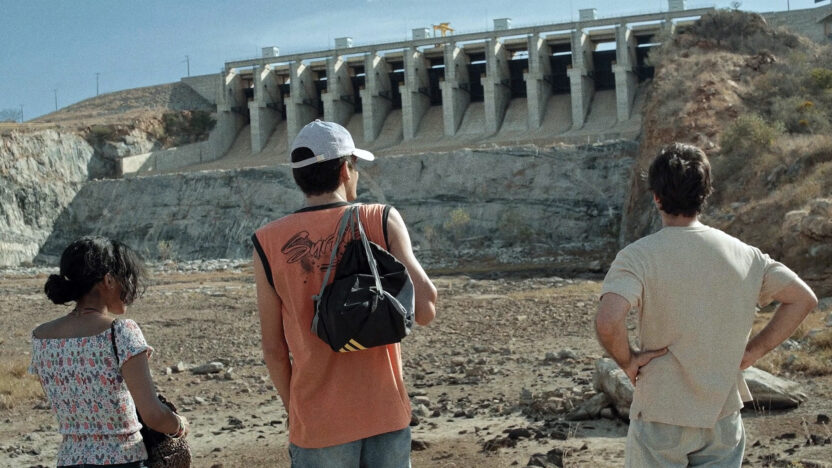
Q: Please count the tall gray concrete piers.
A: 11